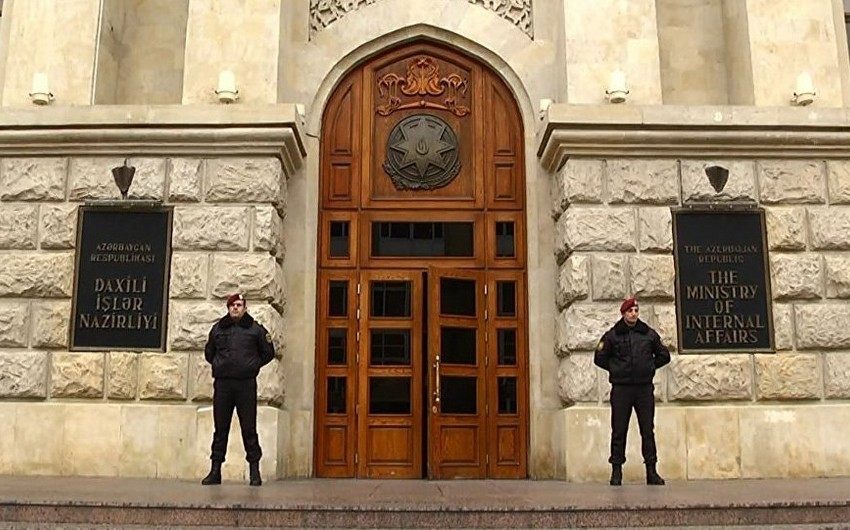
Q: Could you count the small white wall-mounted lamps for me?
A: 4